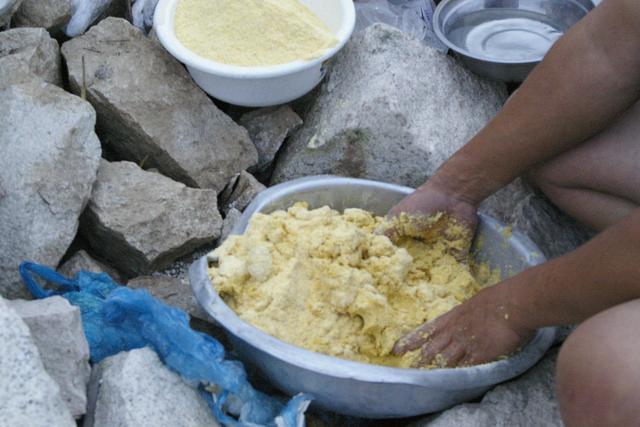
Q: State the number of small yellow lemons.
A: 0